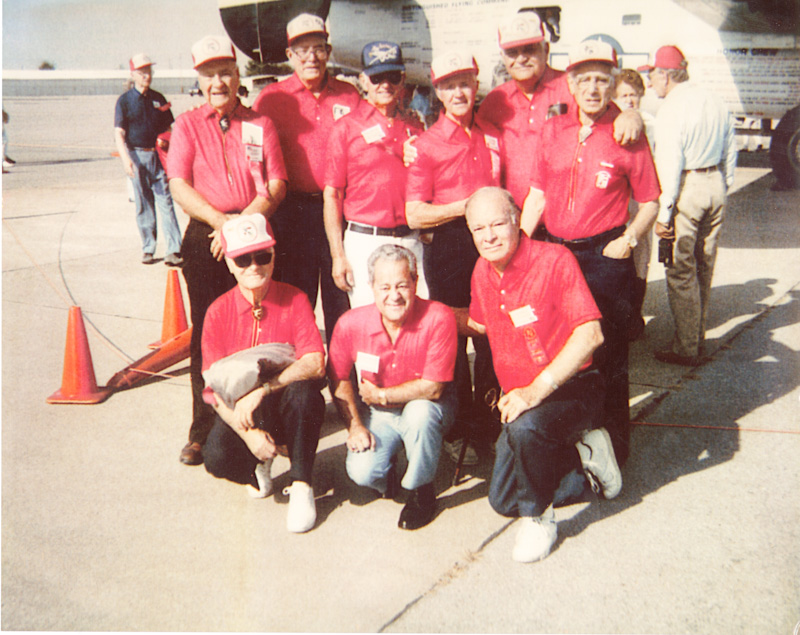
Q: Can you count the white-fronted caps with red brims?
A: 7